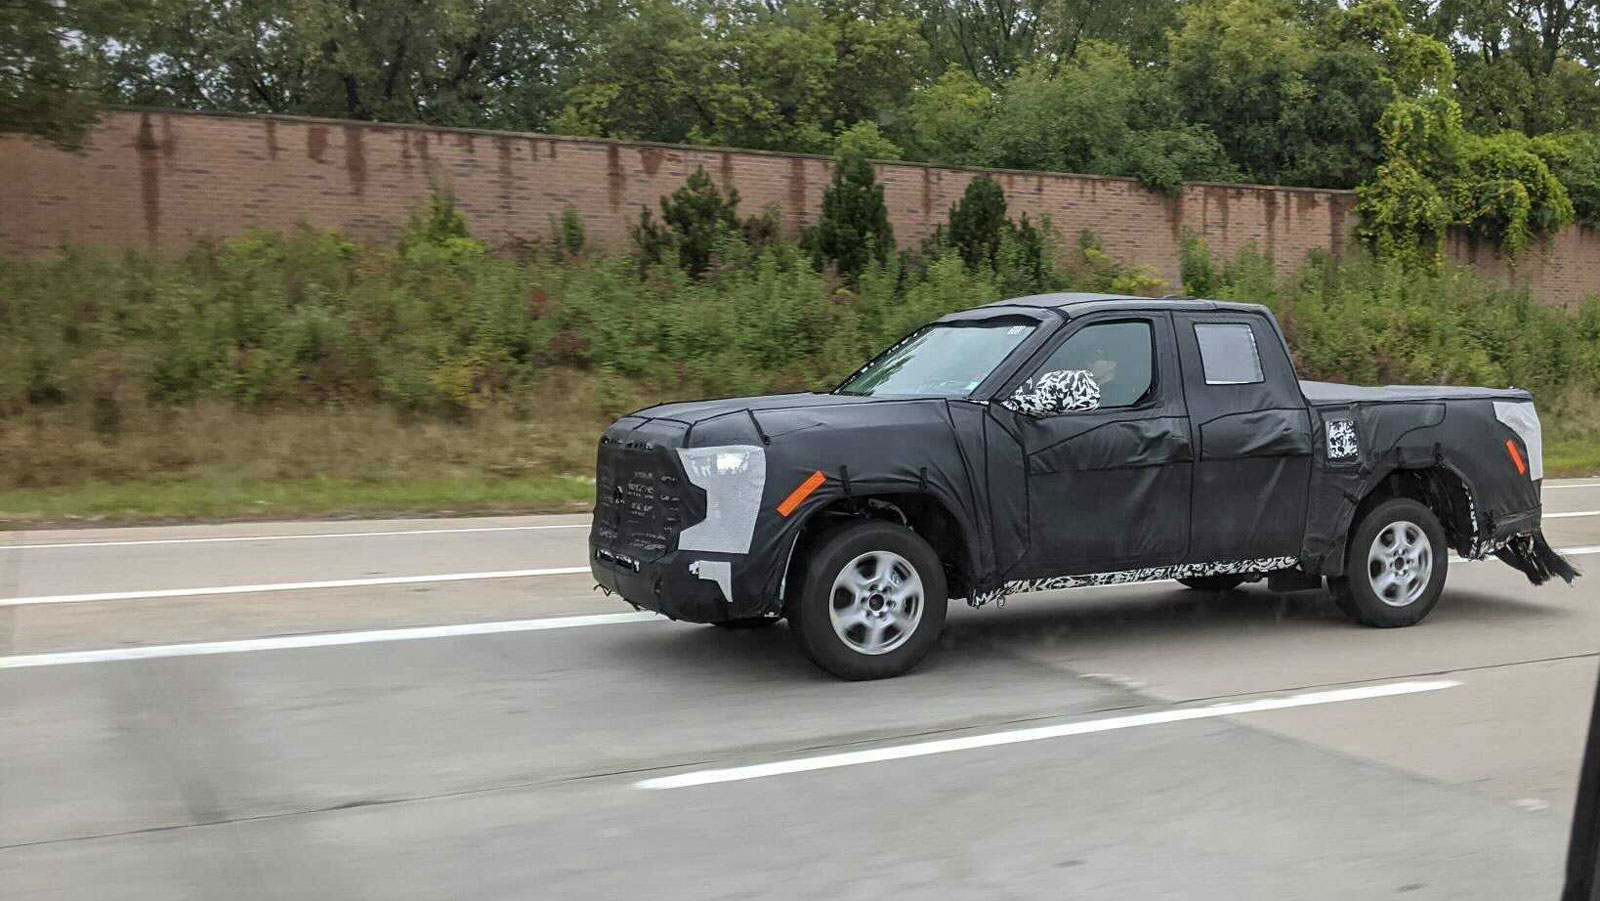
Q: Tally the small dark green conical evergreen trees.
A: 3